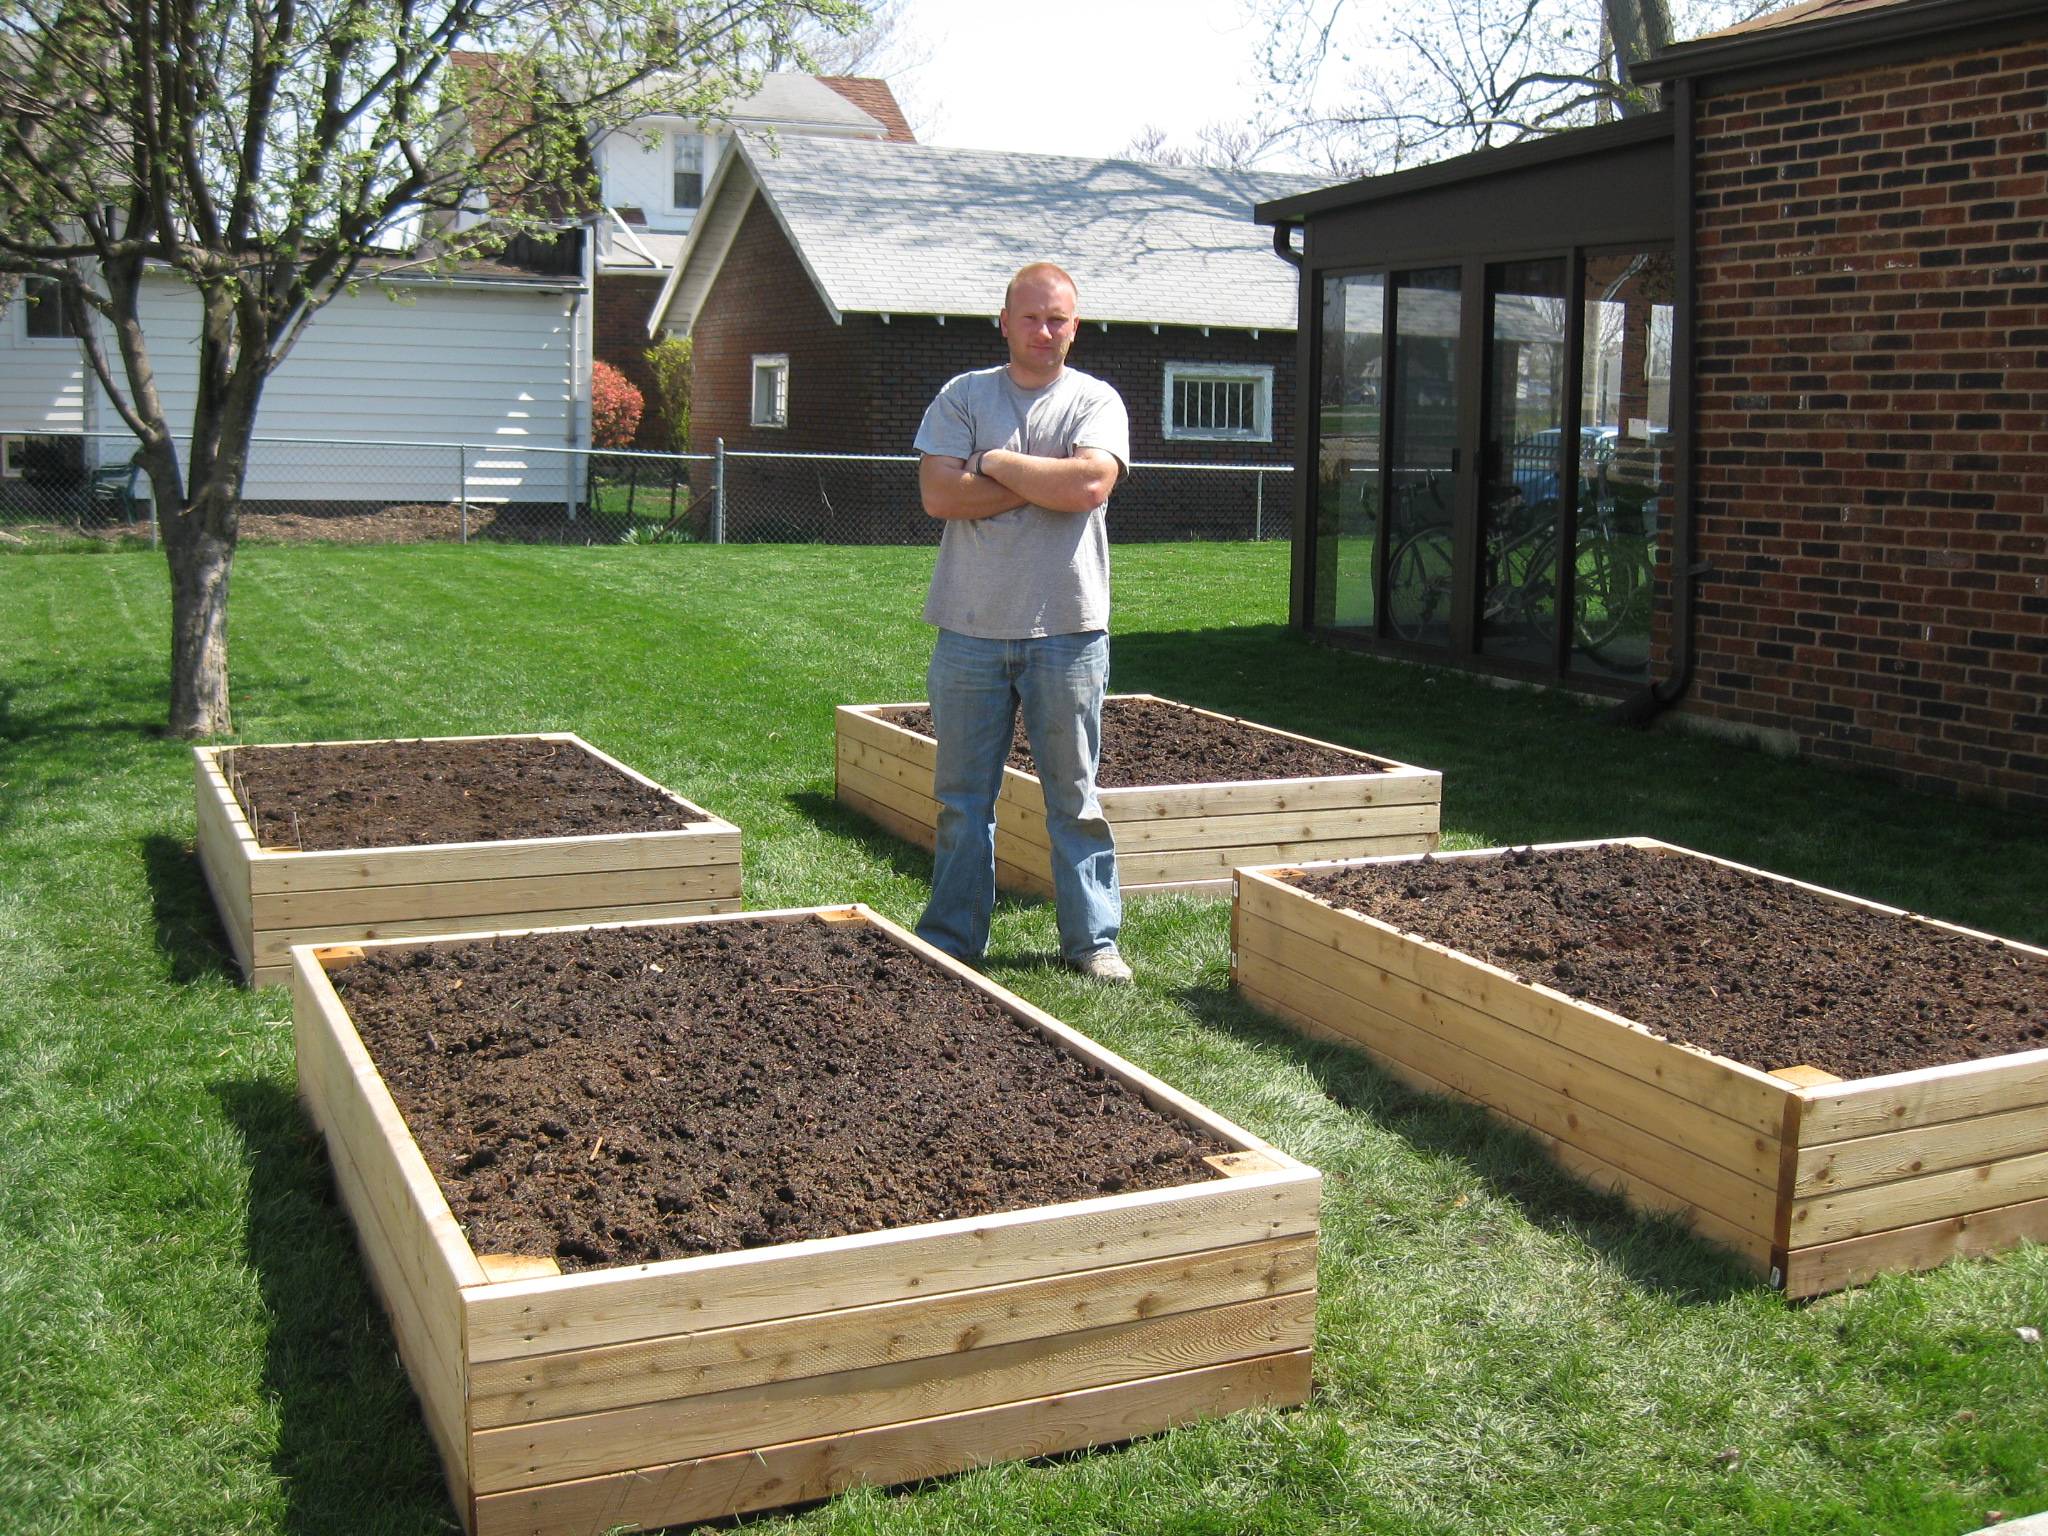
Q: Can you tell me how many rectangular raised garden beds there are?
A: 4